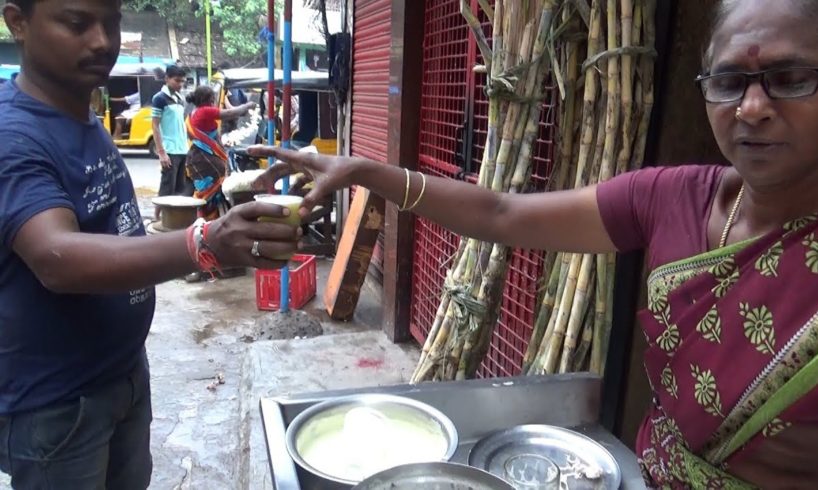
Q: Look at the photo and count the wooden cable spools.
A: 1